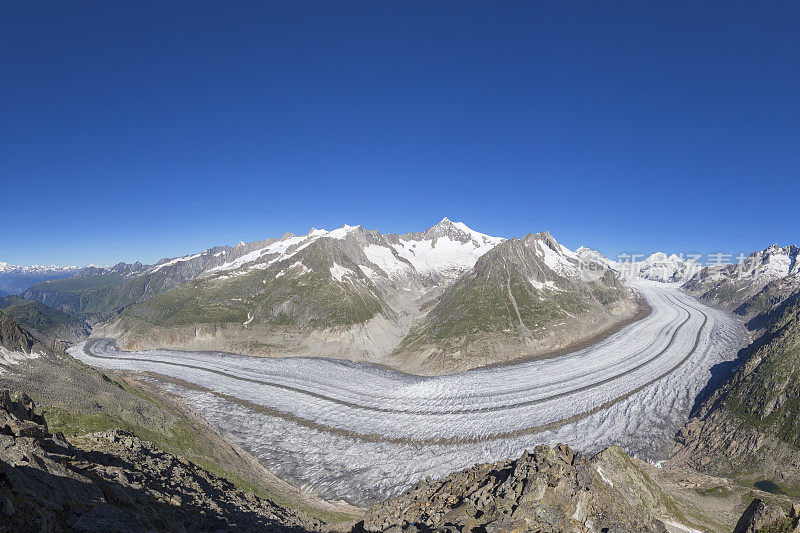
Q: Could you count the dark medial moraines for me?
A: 2